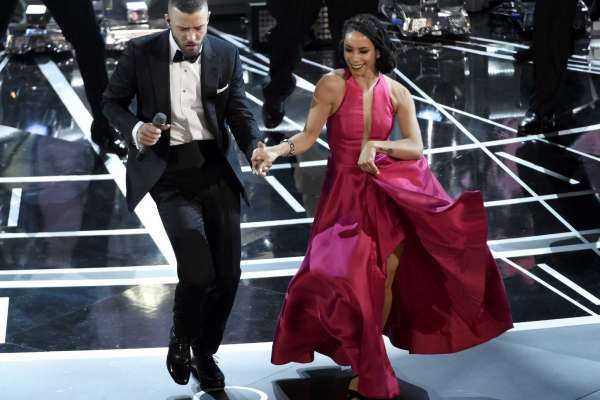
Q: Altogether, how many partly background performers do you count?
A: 3